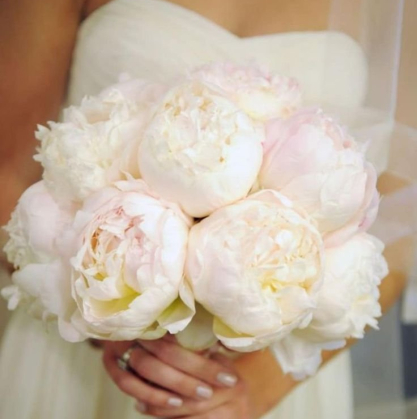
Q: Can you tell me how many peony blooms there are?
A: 8